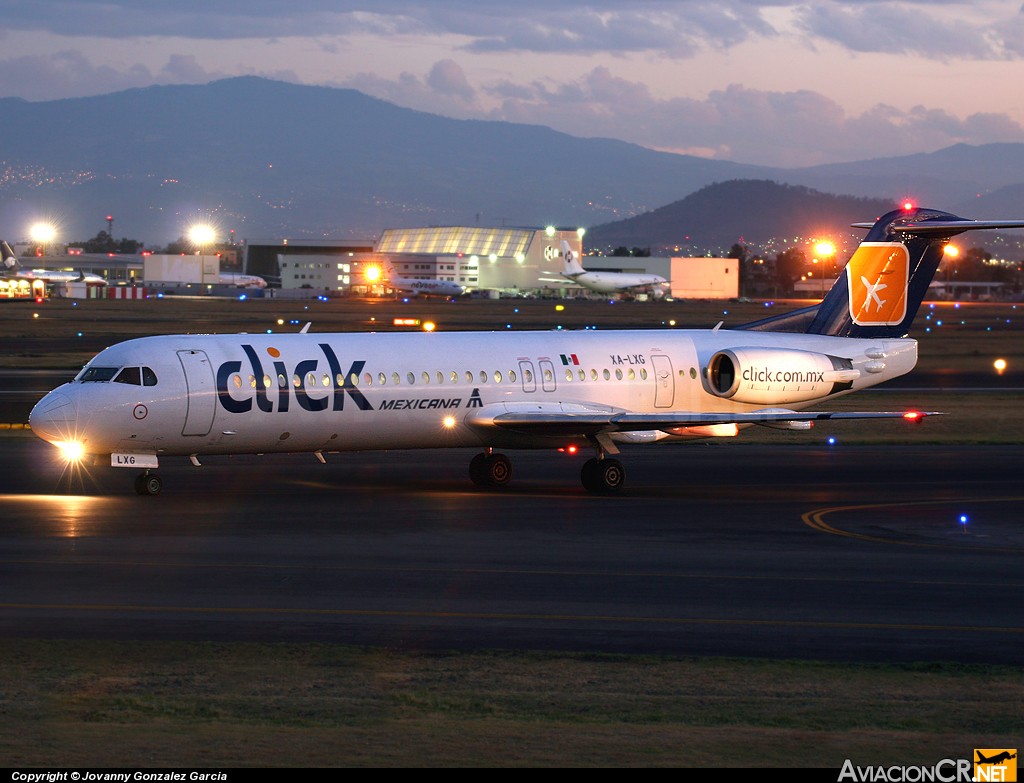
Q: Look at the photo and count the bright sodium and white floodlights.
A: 5